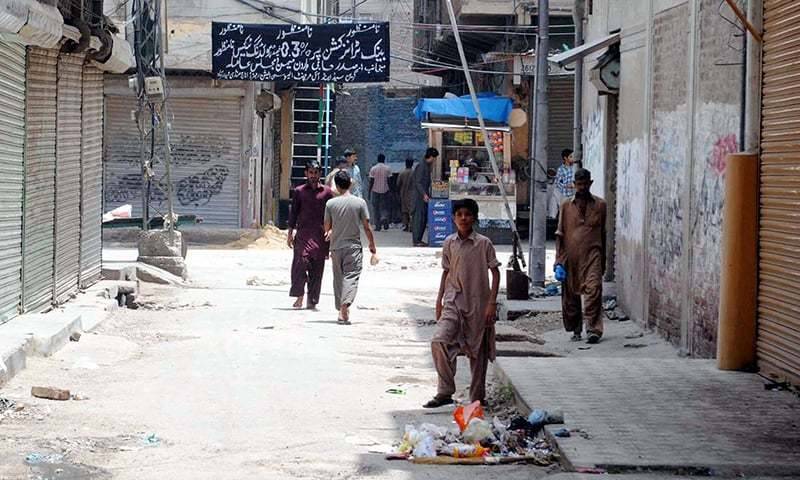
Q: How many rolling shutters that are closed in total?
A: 7